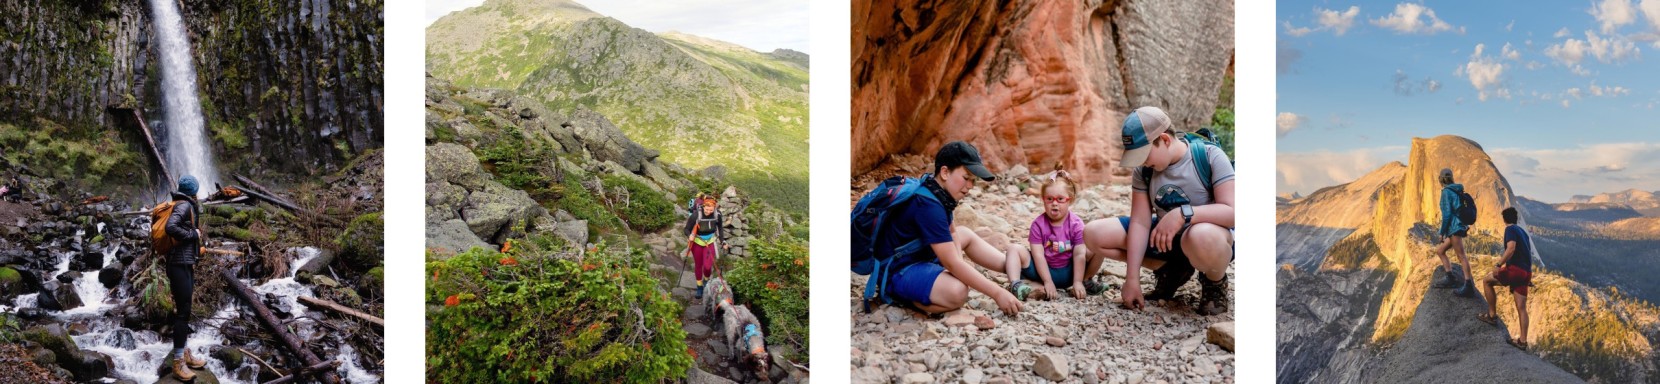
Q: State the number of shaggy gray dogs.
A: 2